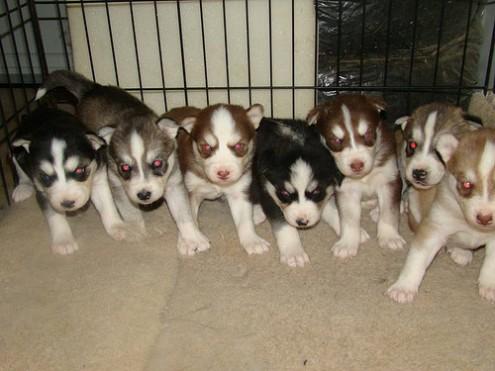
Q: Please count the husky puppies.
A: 7